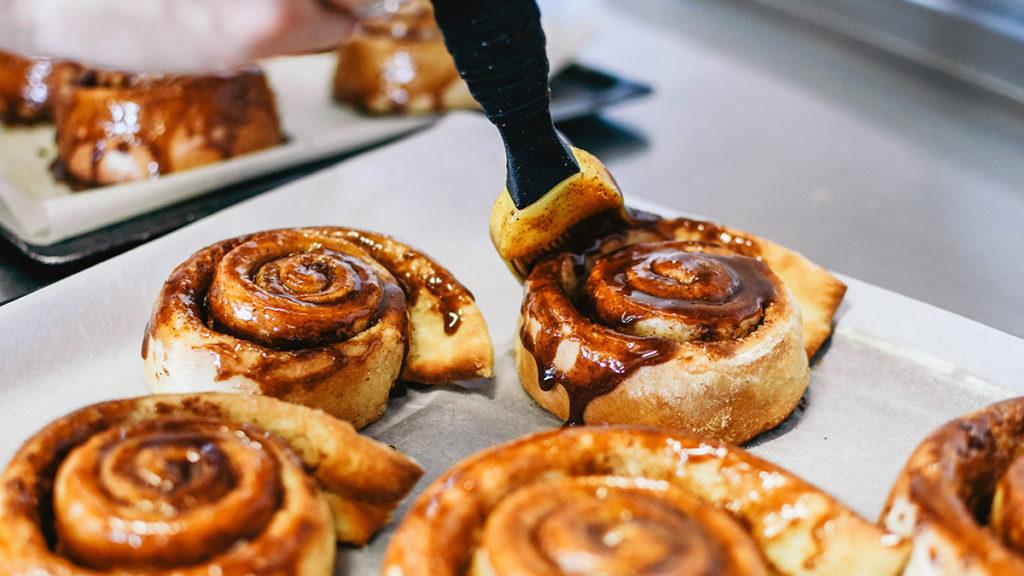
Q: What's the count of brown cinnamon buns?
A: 8